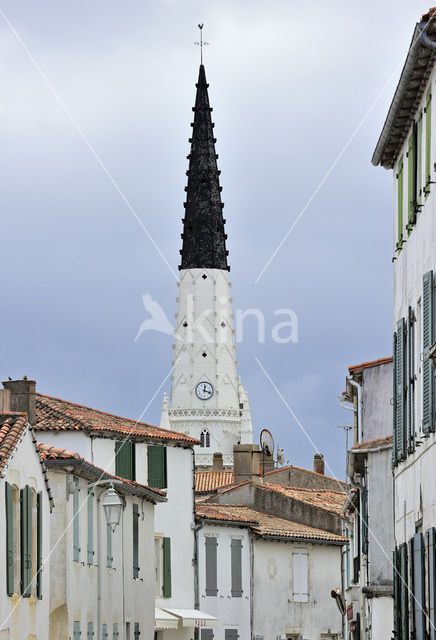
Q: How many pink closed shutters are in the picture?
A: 0